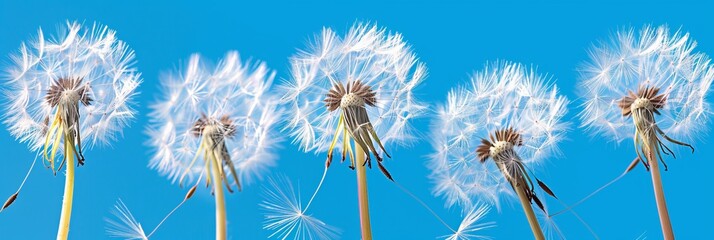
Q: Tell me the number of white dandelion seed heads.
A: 5